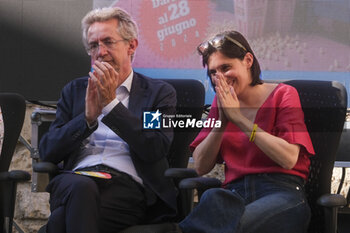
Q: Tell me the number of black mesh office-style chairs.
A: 3